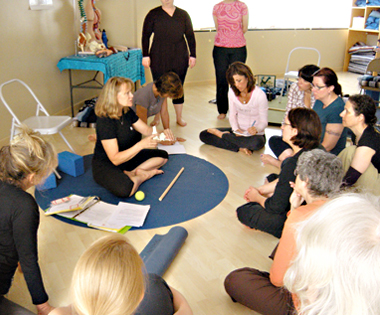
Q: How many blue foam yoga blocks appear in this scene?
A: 2